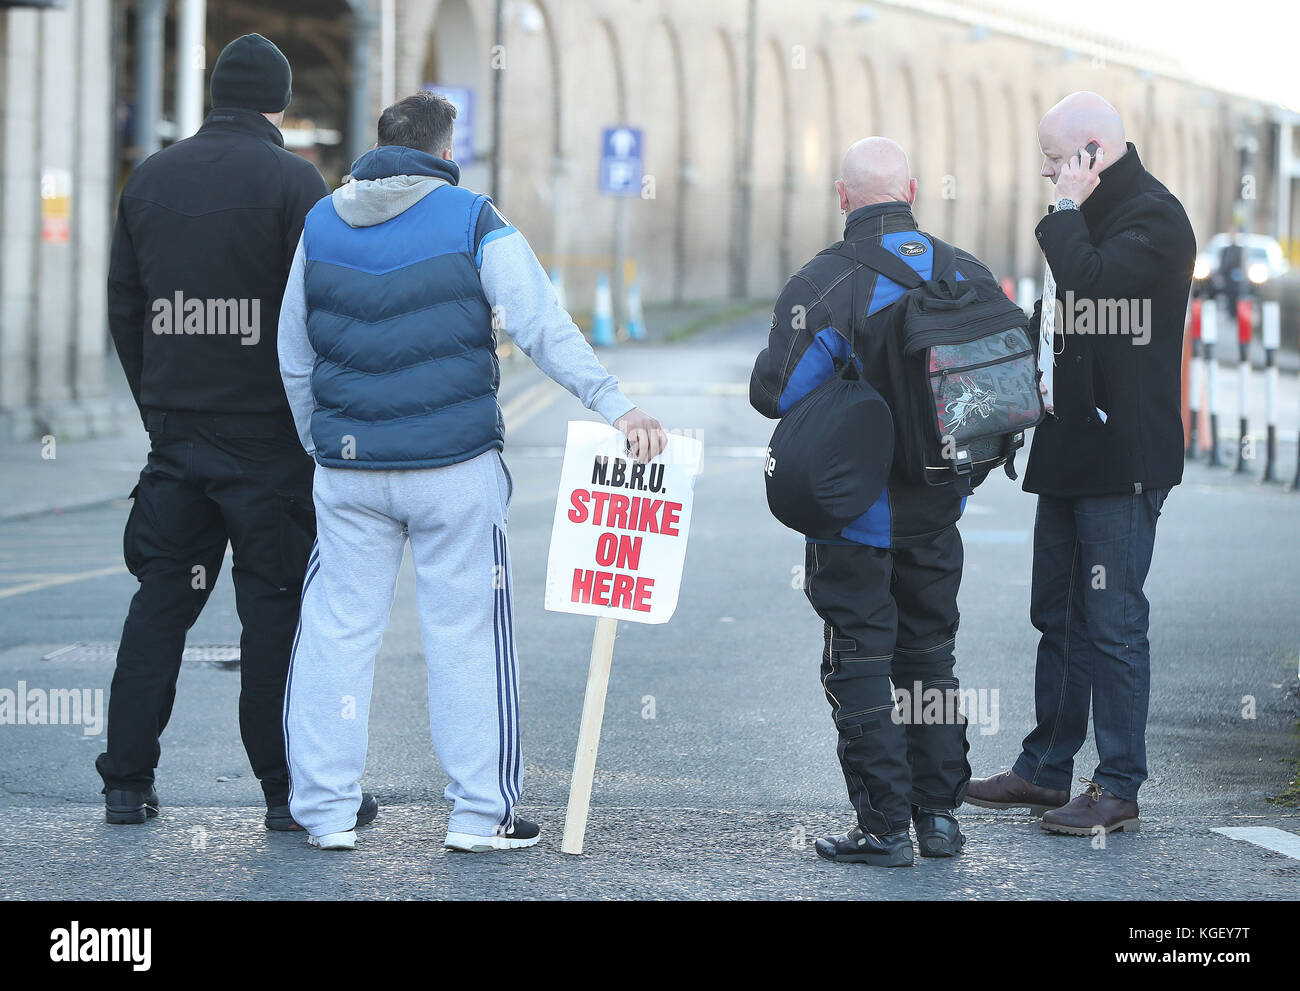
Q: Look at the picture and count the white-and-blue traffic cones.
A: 3